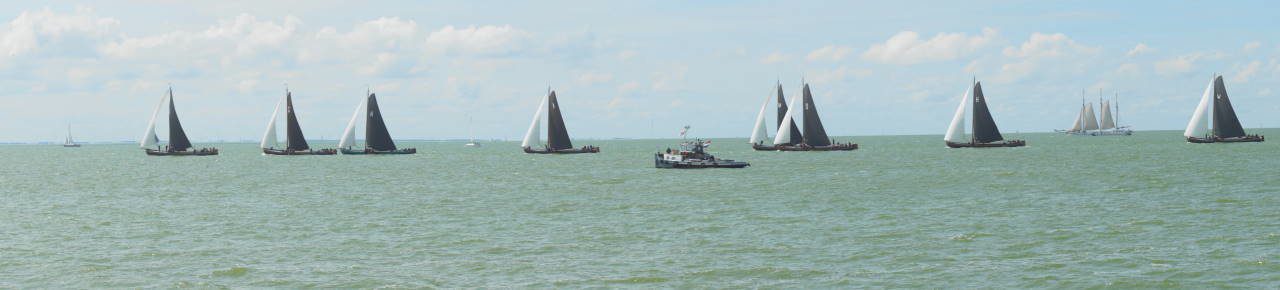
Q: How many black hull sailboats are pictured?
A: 8